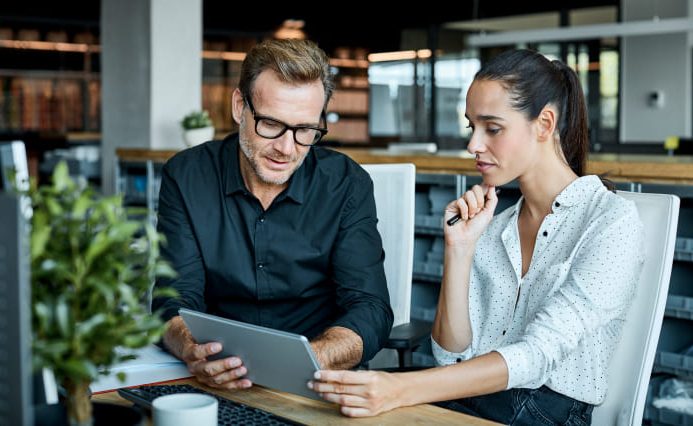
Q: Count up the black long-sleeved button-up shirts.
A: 1